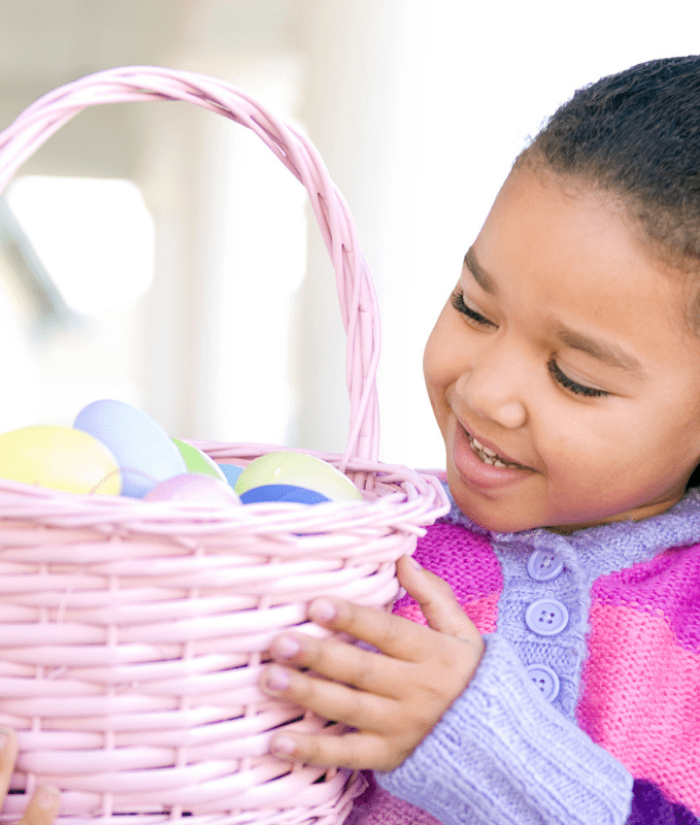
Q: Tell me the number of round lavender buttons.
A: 3